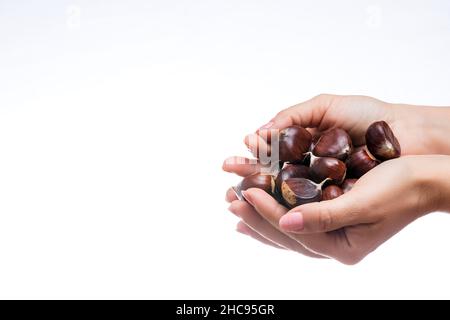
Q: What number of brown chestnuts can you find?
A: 10